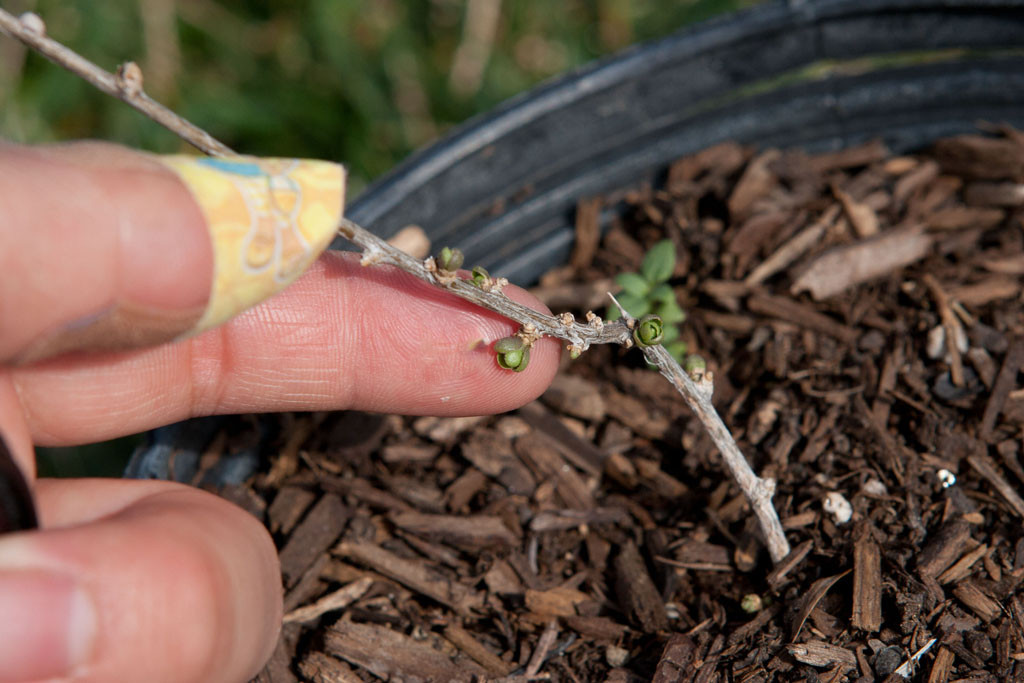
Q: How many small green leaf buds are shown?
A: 5